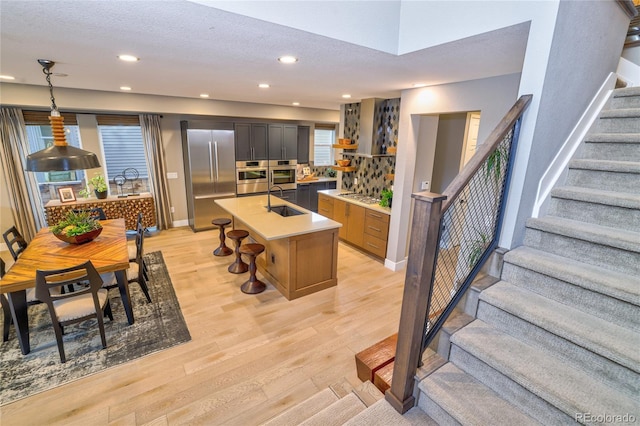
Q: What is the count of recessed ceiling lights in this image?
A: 9